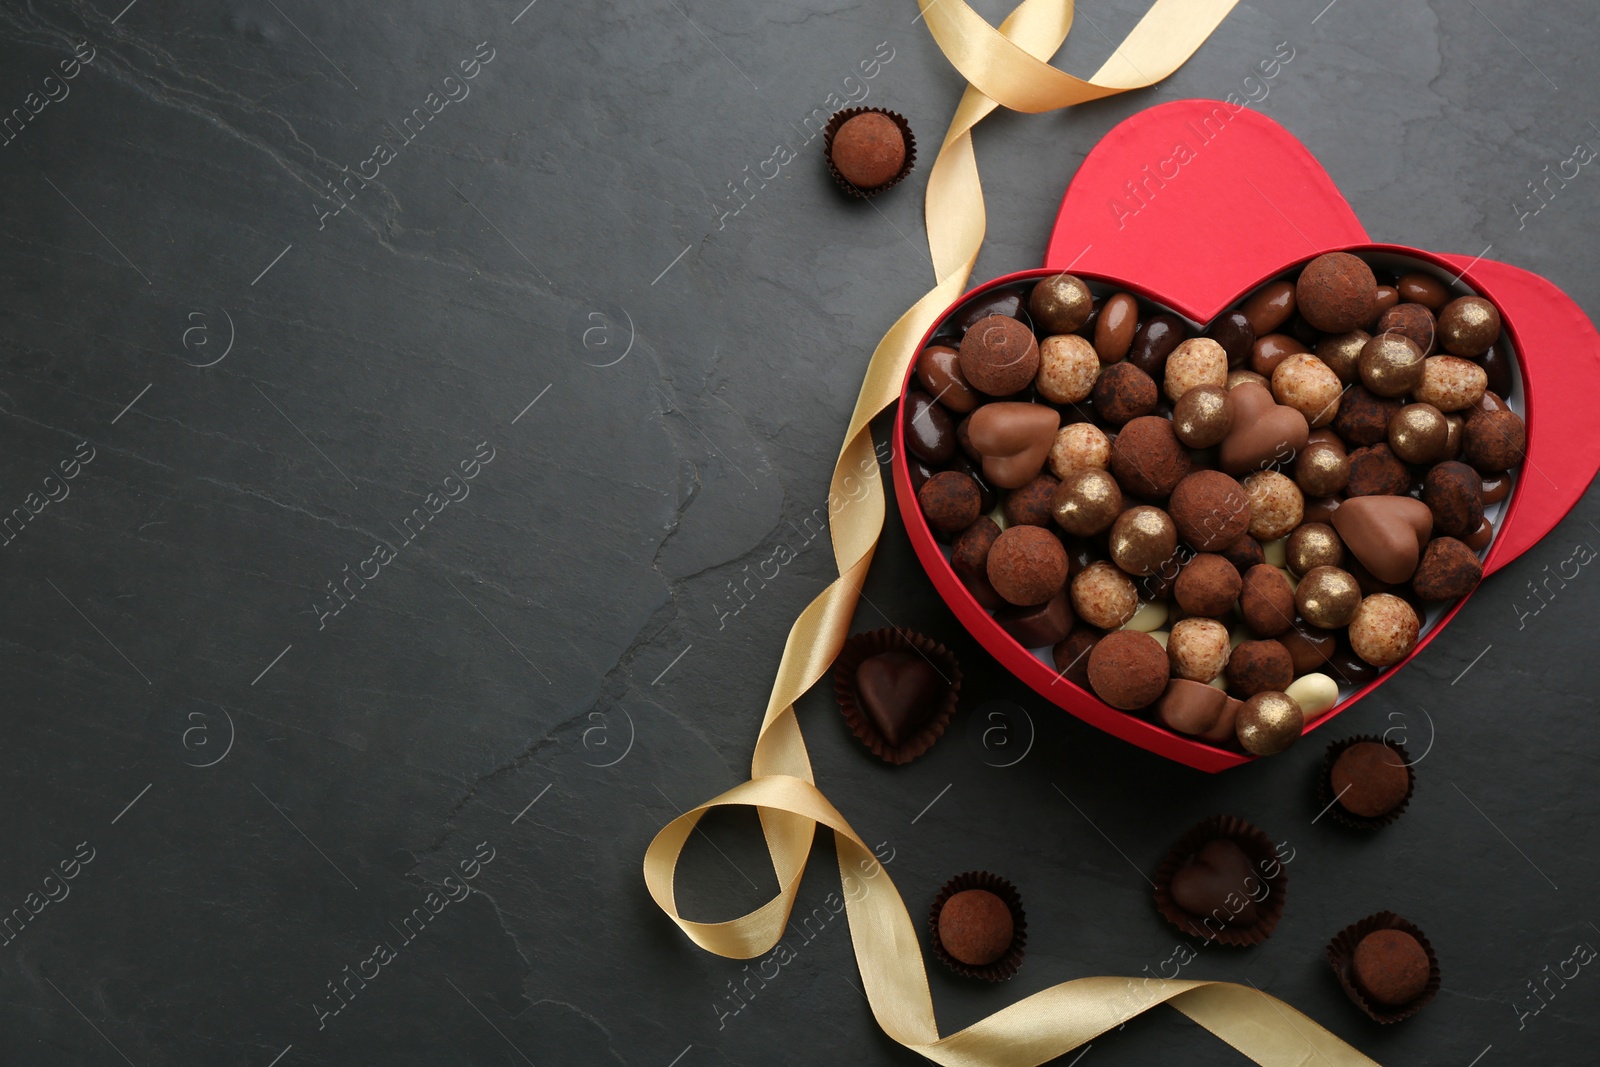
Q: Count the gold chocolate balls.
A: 14